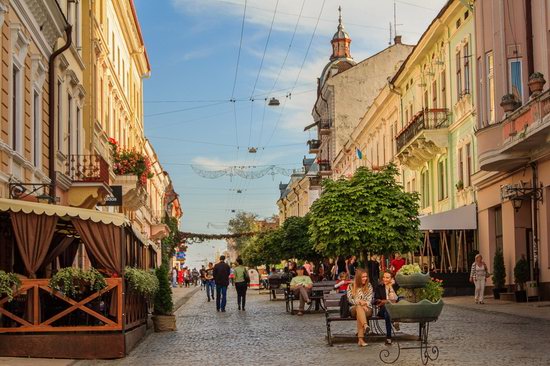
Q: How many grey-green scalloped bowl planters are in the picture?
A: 2